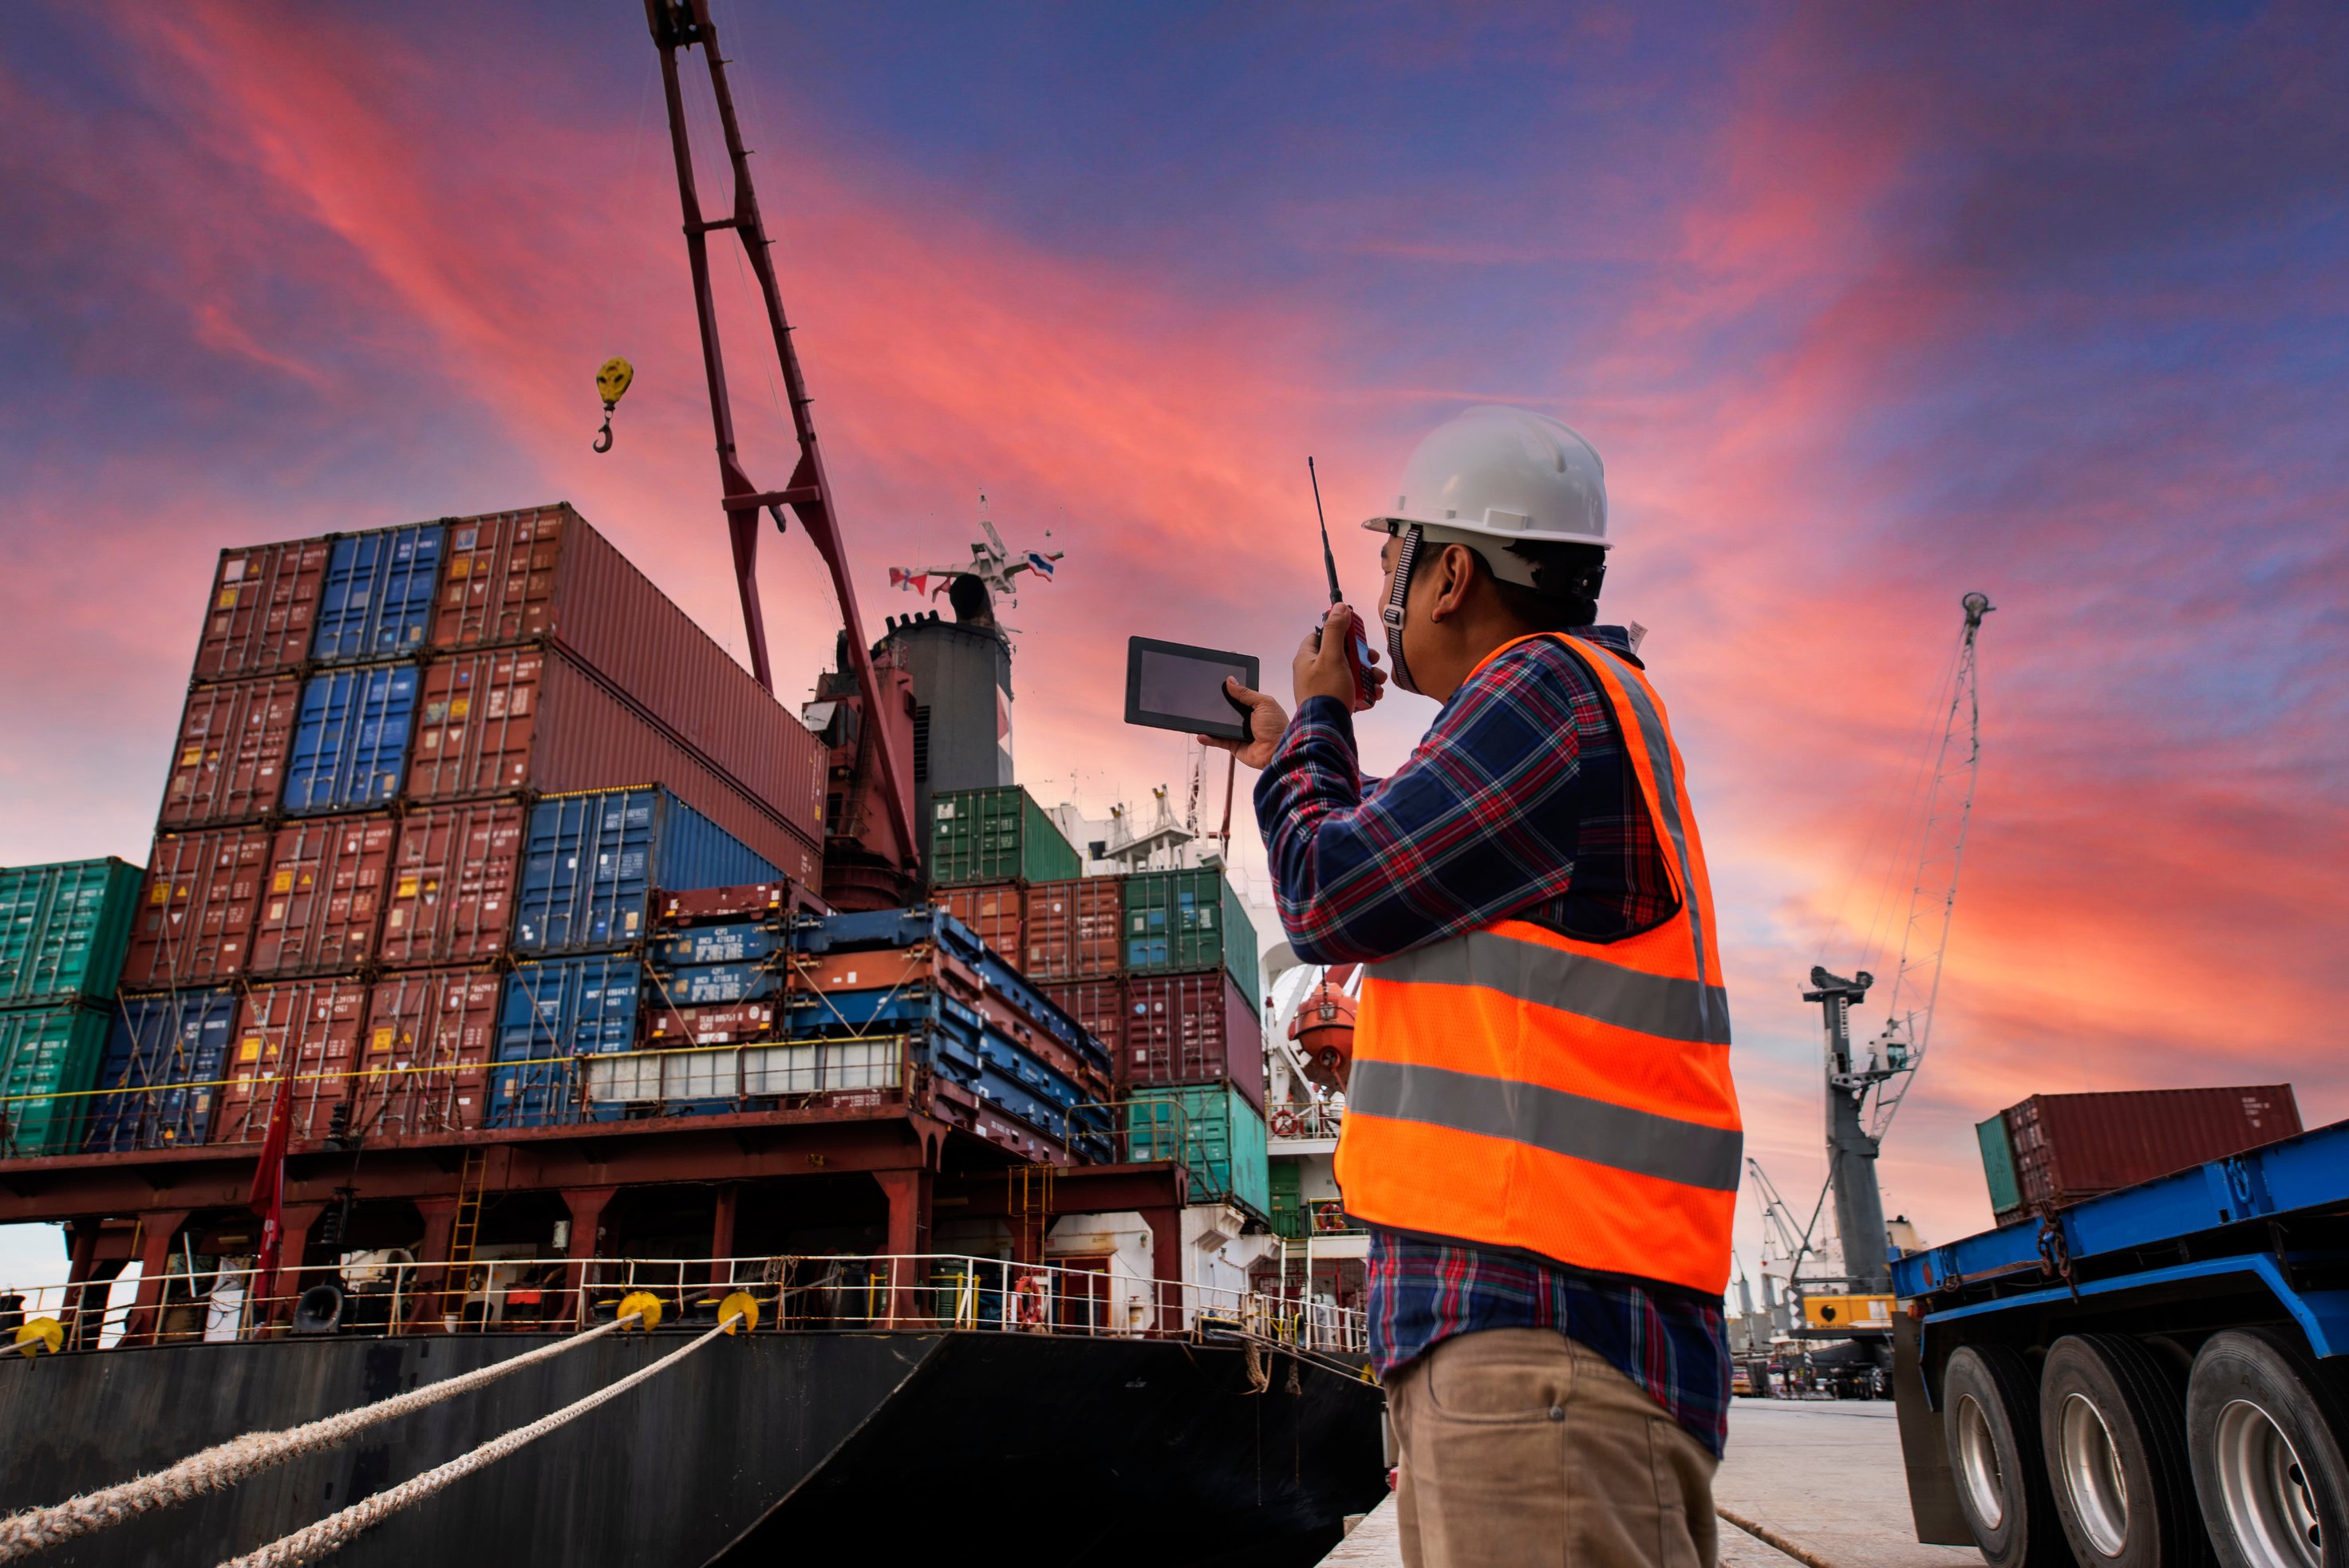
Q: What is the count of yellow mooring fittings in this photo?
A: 3